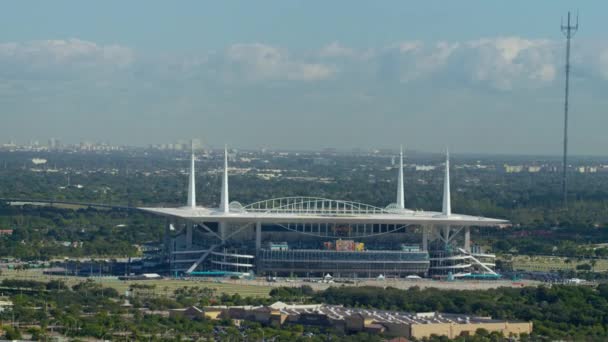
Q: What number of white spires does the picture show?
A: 4